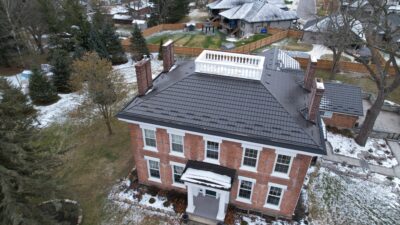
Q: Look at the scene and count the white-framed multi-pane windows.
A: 9